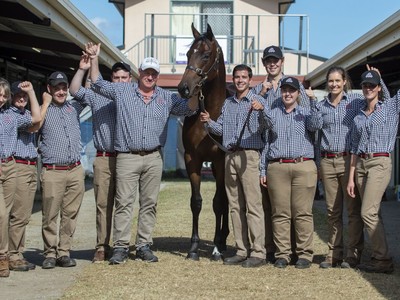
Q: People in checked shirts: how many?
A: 10